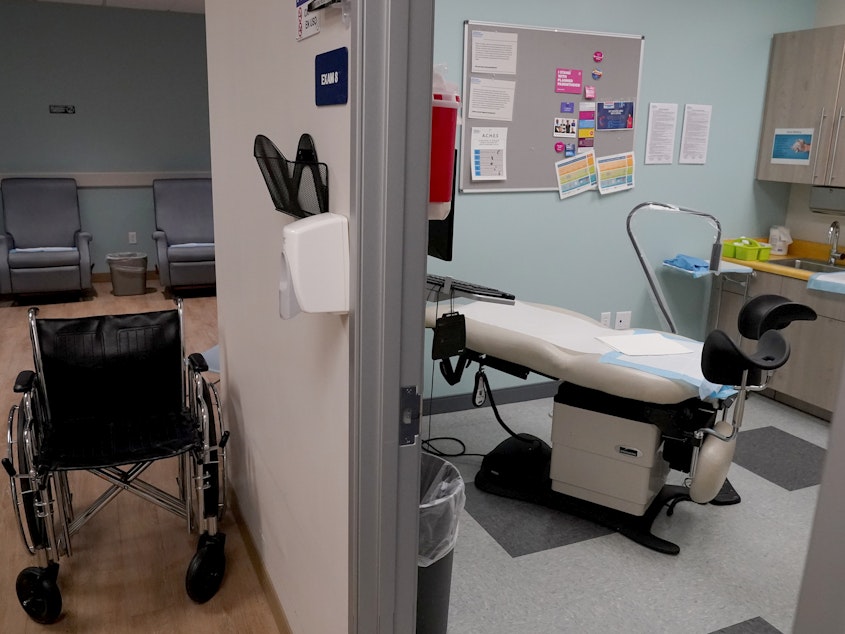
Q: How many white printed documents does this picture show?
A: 5